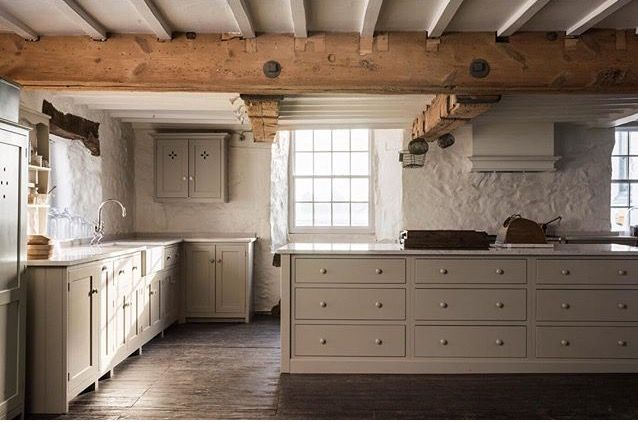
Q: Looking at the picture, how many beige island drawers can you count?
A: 9